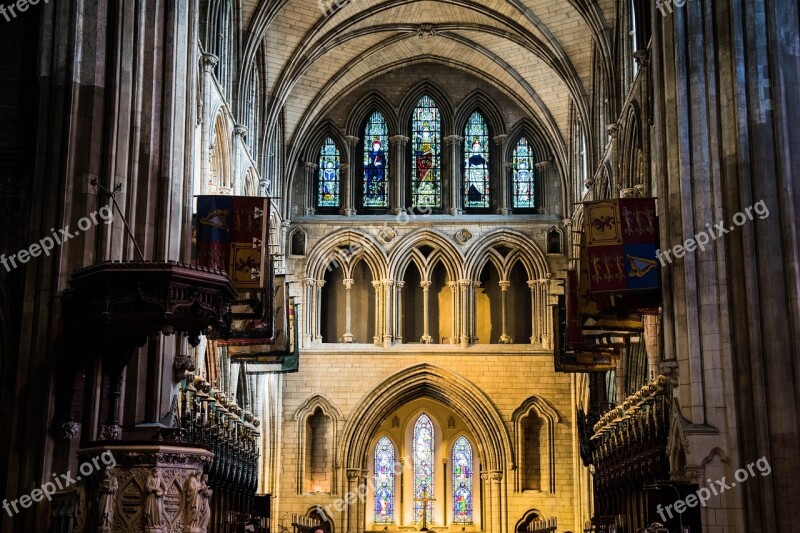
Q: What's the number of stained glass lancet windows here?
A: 8